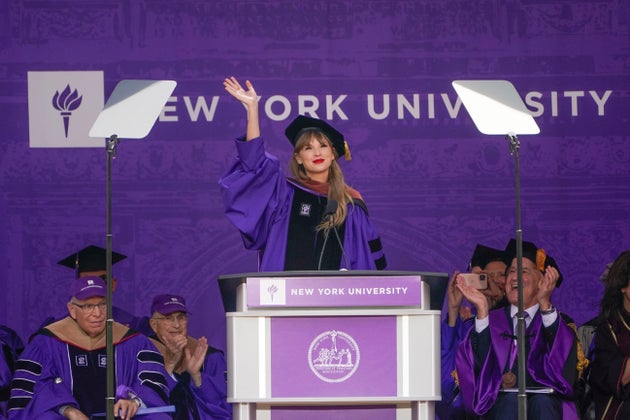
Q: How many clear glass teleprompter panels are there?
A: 2